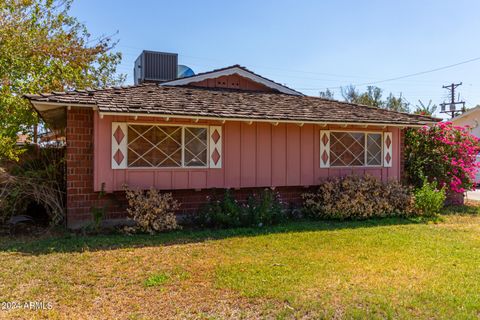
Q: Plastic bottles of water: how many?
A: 0